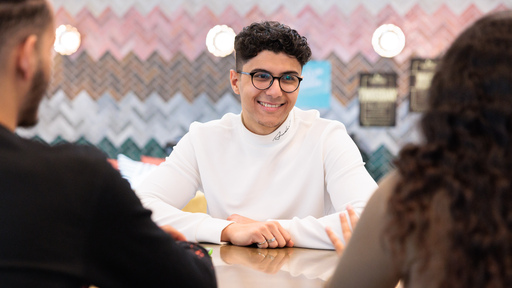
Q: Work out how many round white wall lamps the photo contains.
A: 3